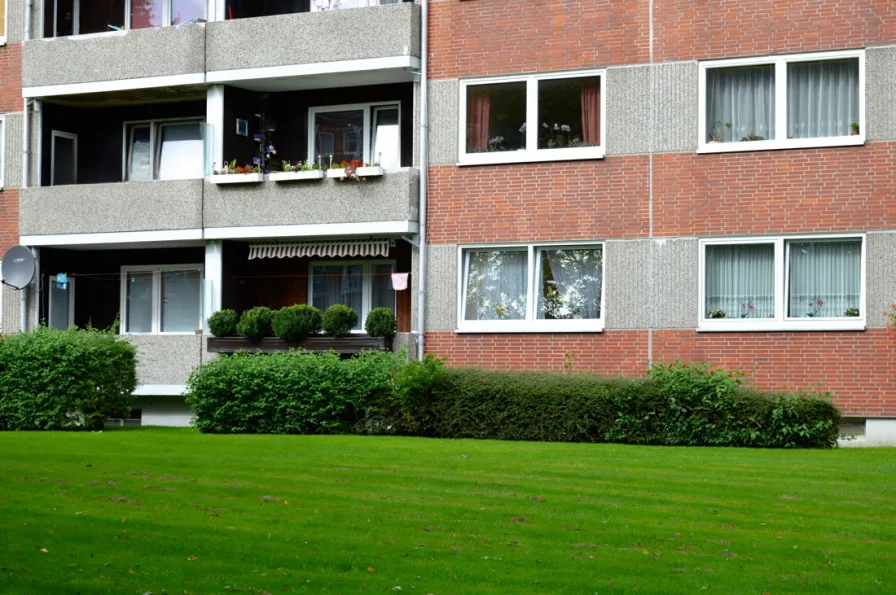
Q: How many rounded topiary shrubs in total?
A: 5